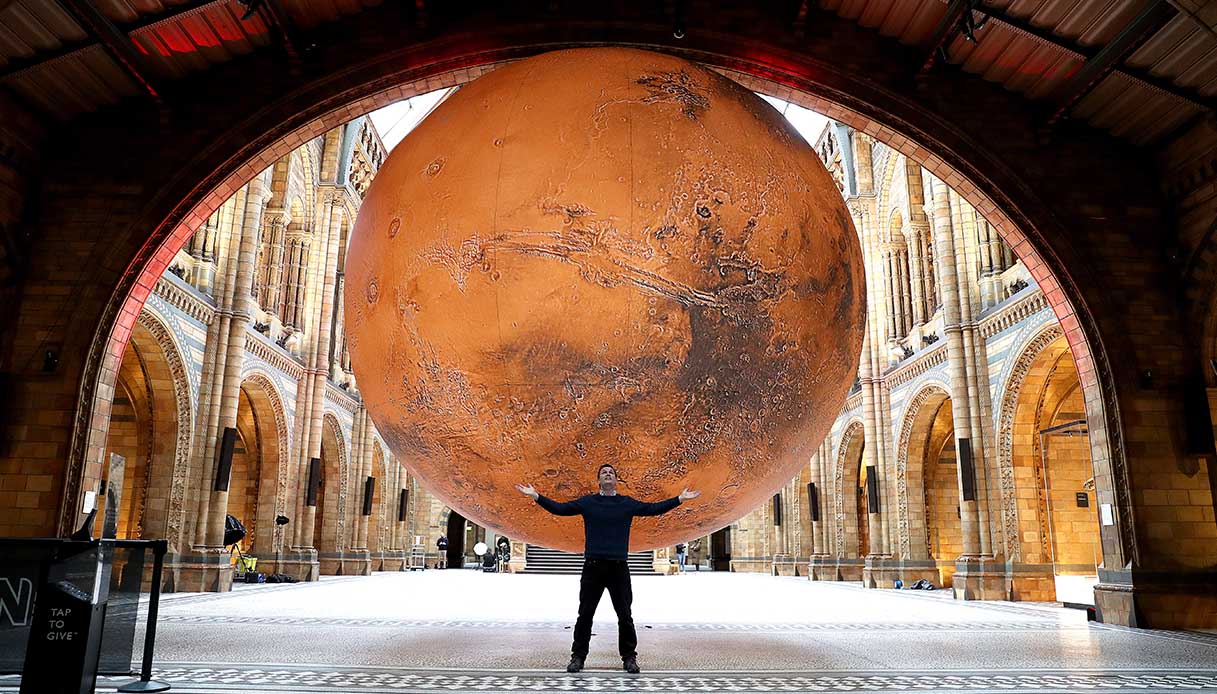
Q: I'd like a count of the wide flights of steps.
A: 1